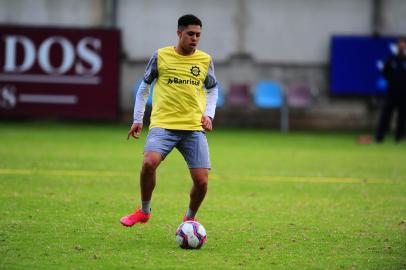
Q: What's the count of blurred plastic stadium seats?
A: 5